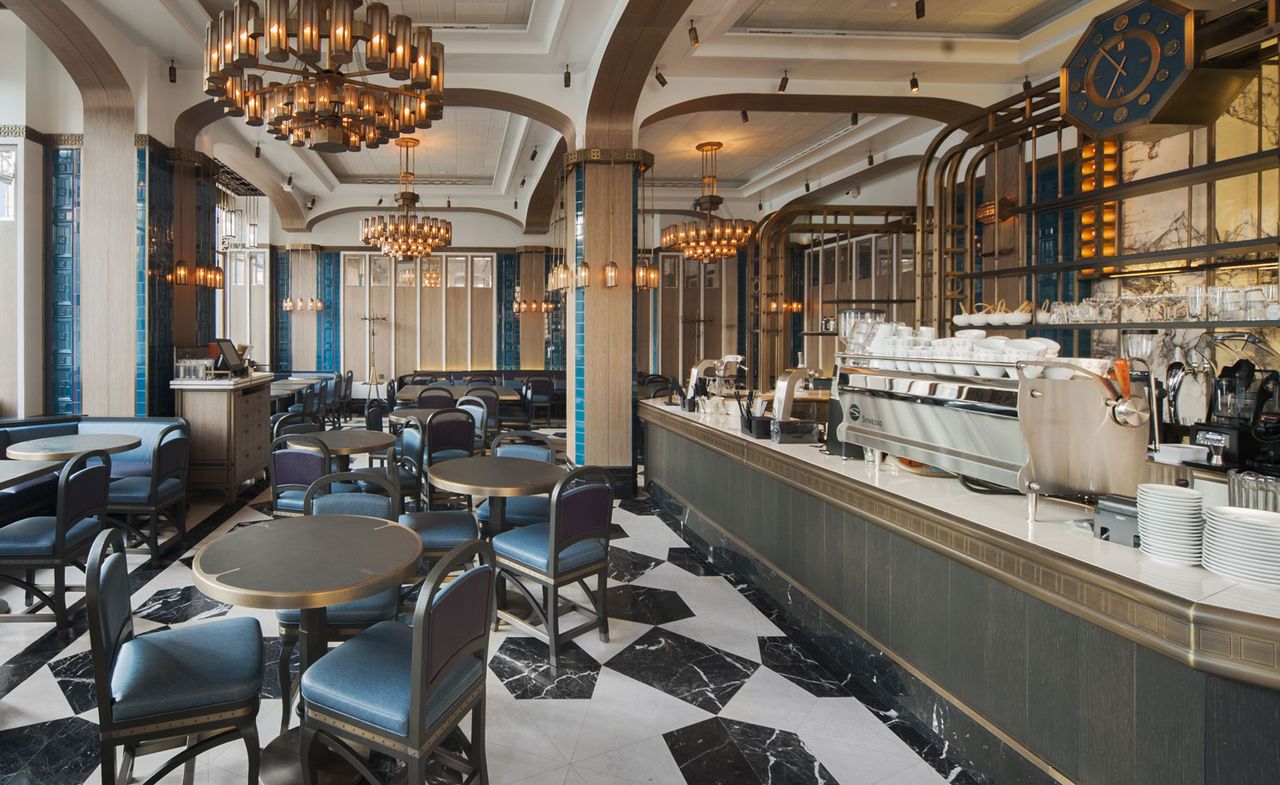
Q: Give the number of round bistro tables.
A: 5